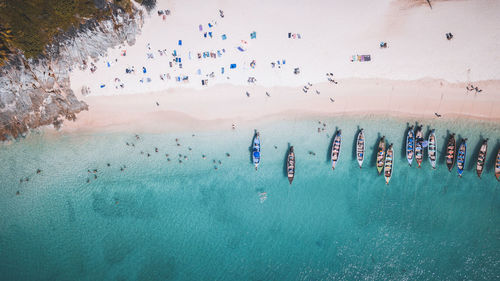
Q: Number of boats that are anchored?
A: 13